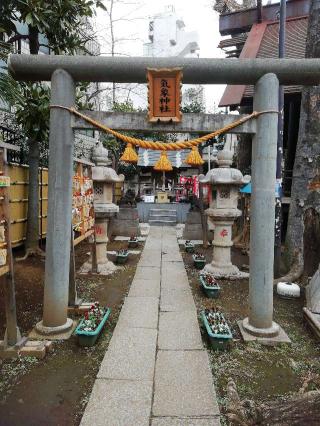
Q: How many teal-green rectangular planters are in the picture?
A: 7